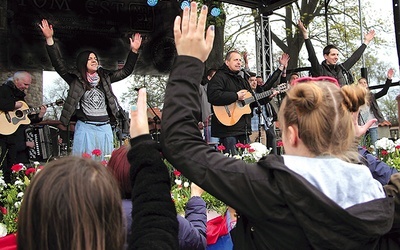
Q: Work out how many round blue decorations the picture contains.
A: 3